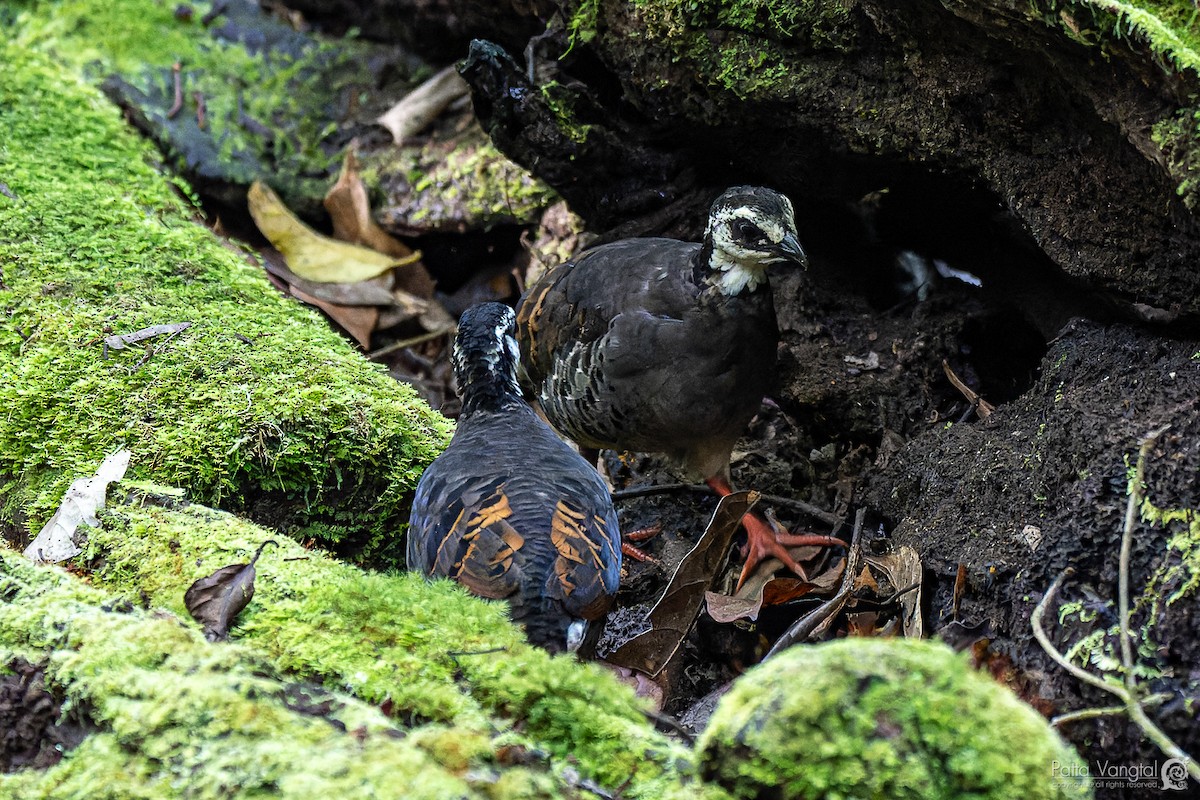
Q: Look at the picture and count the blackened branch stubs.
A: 1